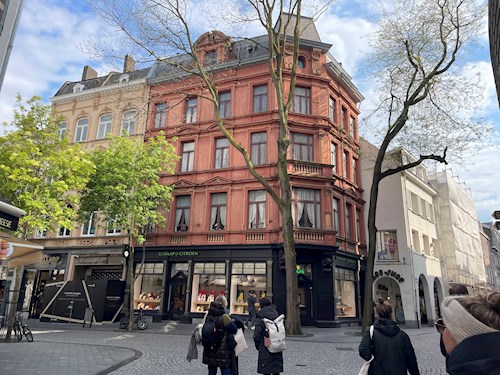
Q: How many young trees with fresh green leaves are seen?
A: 2